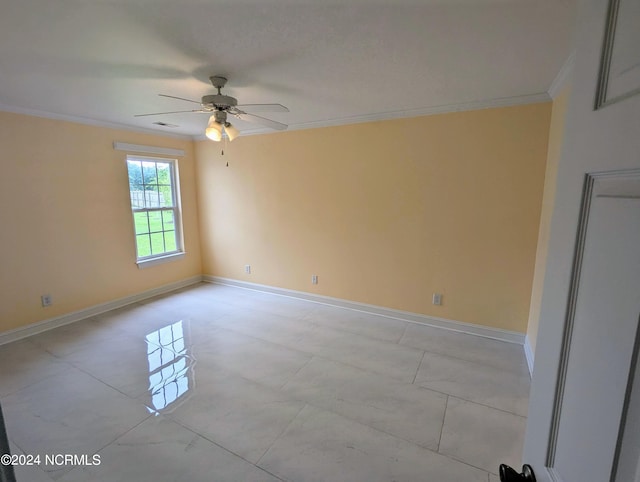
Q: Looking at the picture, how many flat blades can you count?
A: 4